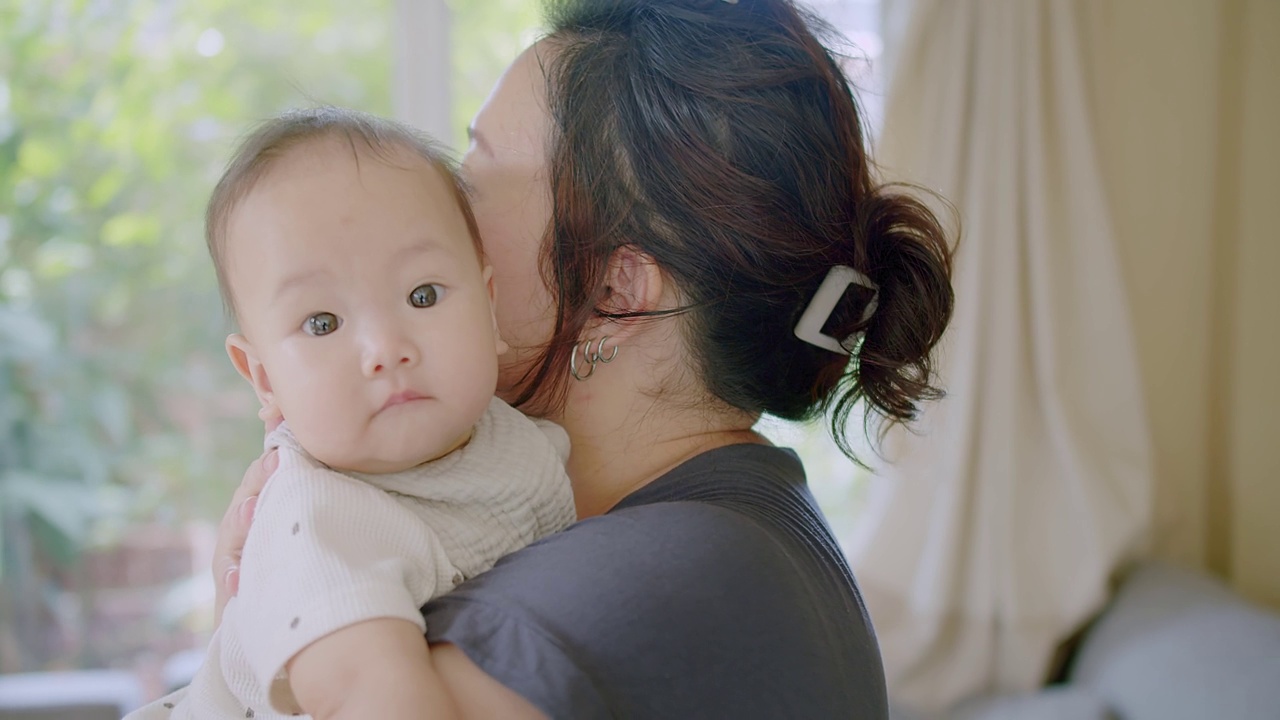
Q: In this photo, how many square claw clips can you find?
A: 1